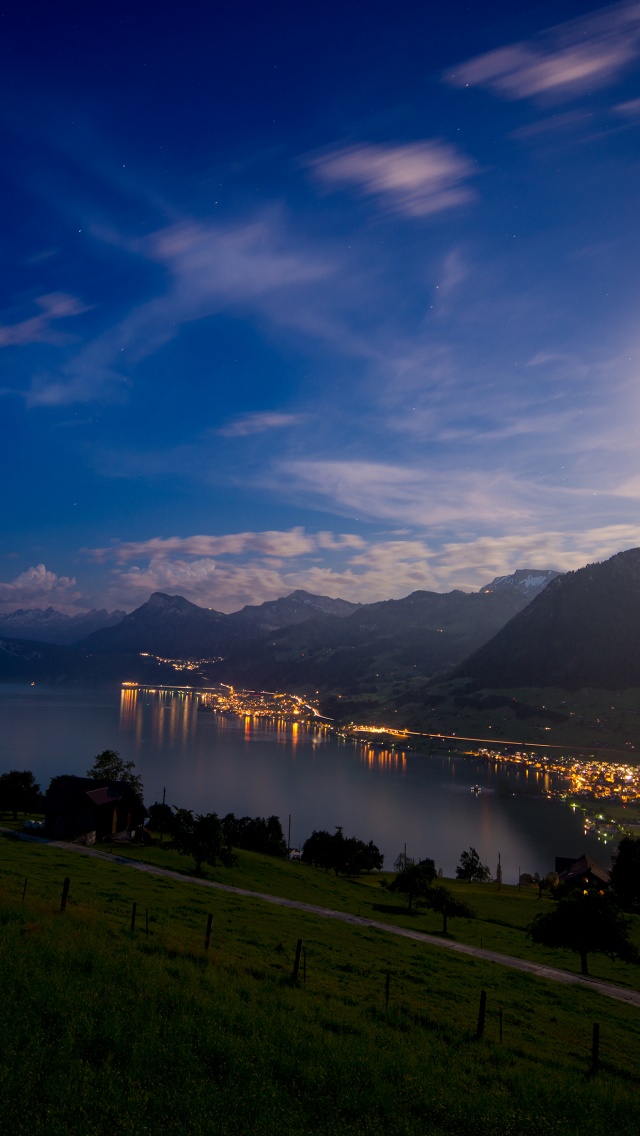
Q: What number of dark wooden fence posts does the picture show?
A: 11